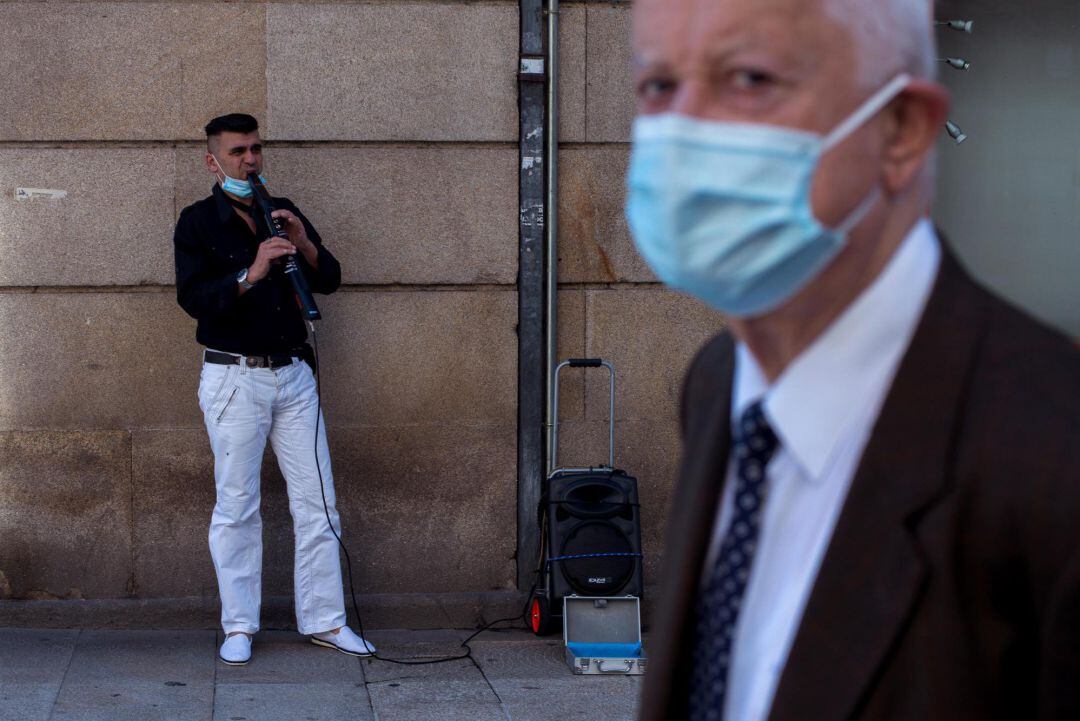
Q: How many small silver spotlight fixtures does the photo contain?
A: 3